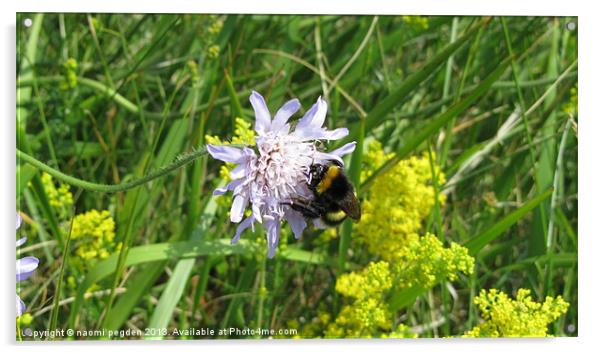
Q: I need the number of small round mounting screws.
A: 4